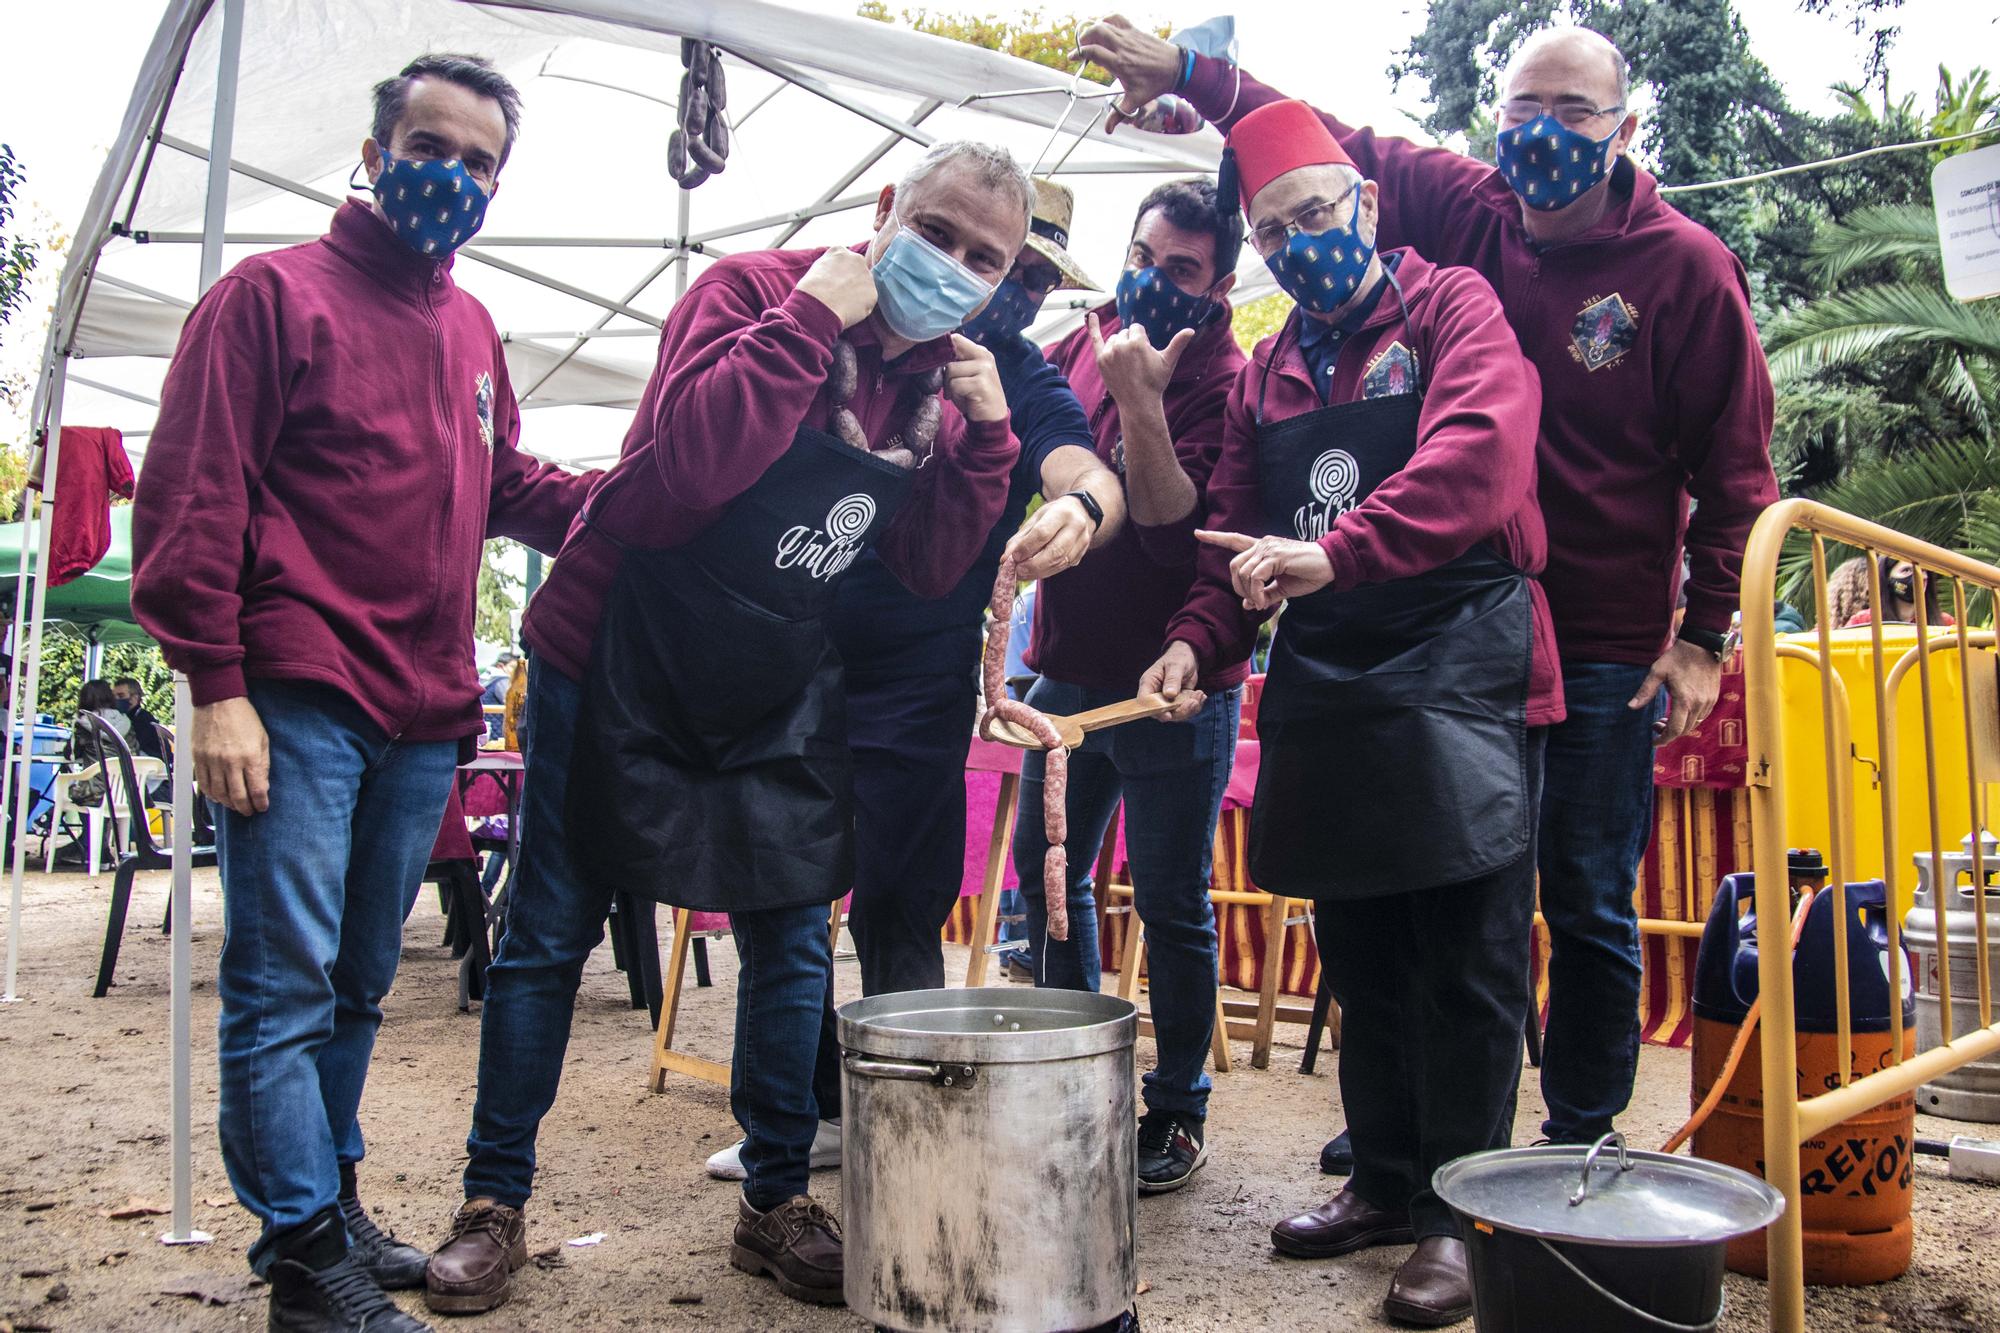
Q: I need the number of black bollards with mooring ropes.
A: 0